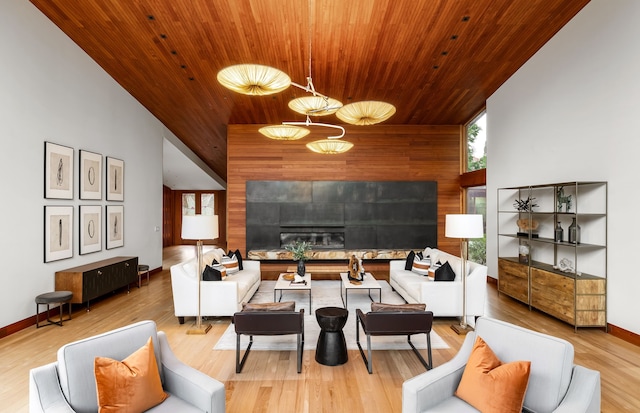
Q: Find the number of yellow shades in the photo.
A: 5